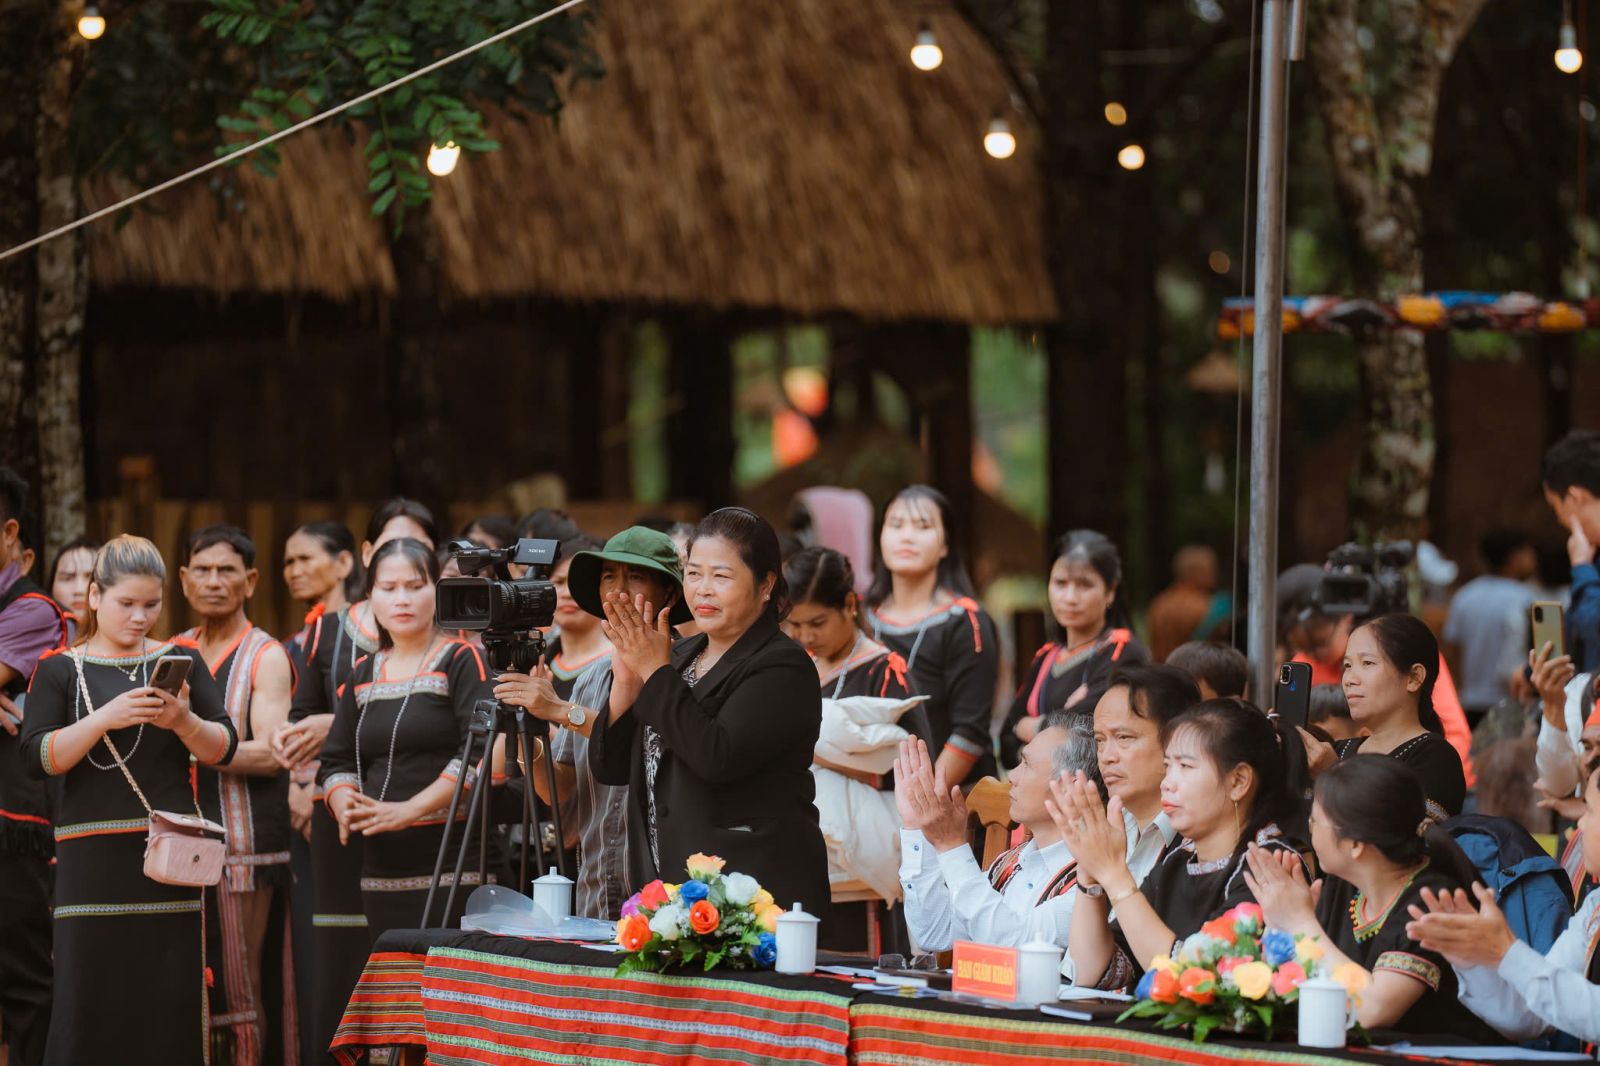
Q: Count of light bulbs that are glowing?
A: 7